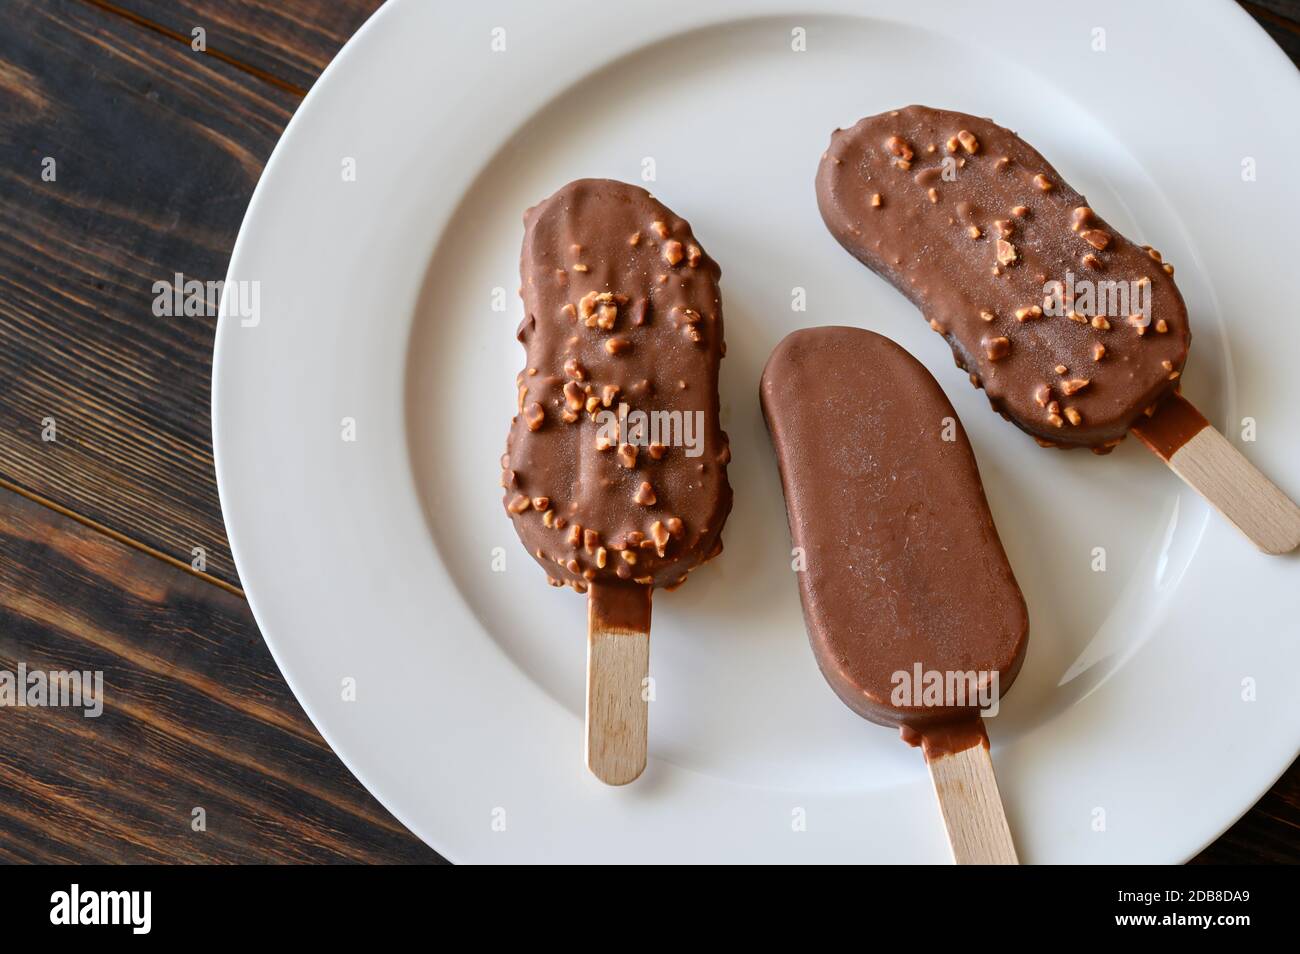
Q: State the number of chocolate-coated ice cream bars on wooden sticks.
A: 3